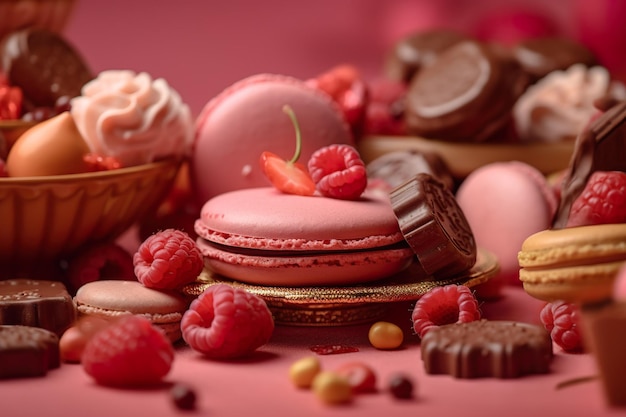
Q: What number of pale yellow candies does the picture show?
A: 3